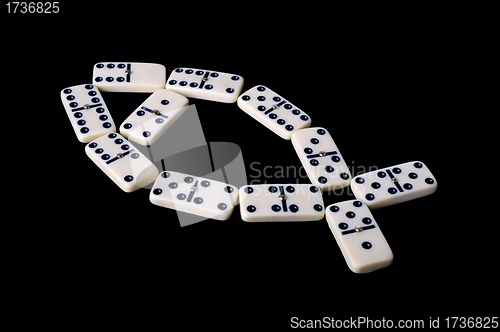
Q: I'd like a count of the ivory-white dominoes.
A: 11